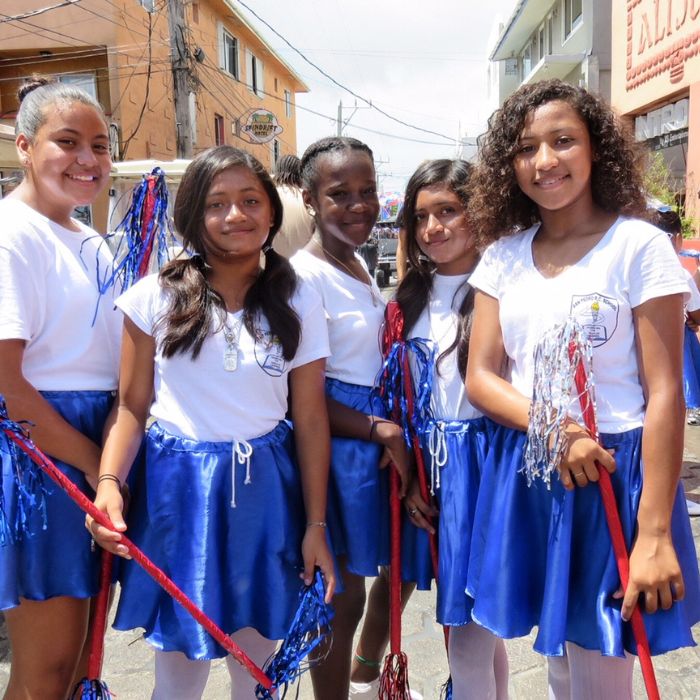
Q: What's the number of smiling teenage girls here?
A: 5